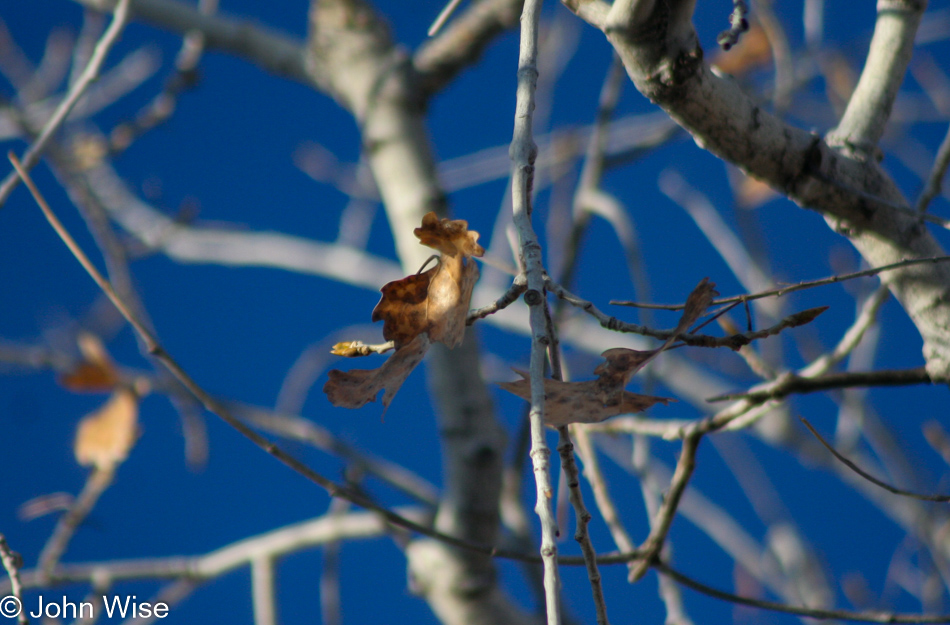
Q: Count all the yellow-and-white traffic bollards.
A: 0